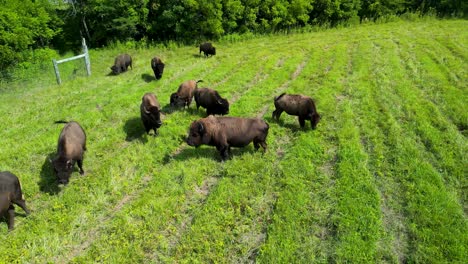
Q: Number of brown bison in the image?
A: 10